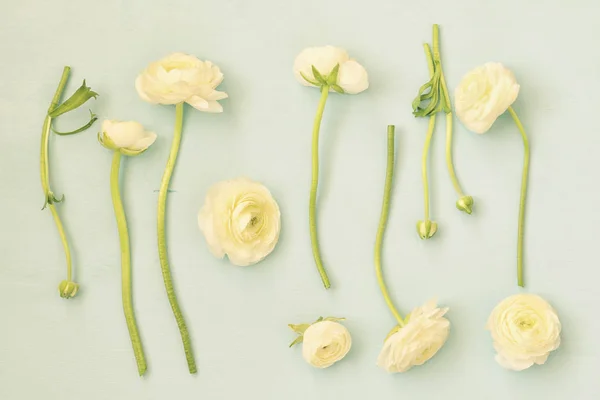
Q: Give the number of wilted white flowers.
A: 0